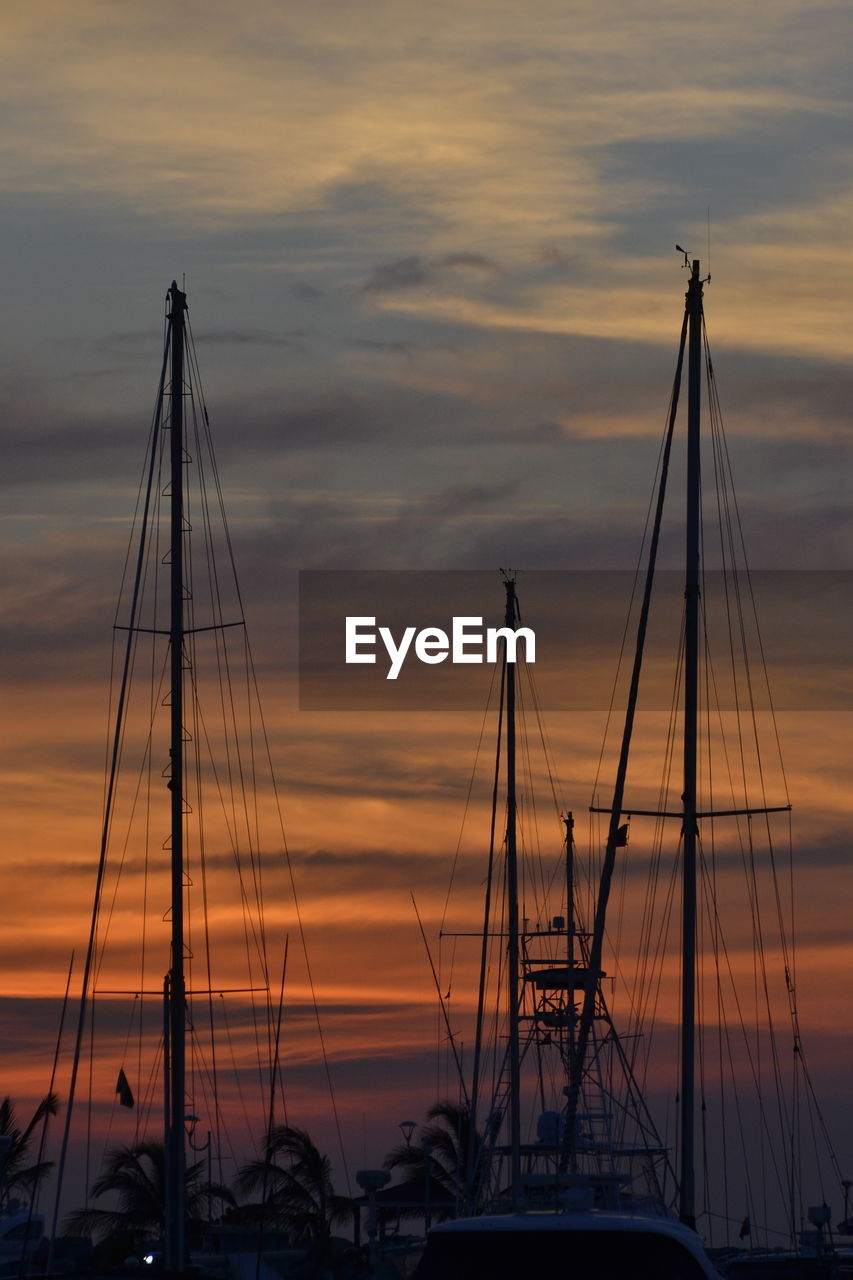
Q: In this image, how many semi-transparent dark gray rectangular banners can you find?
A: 1